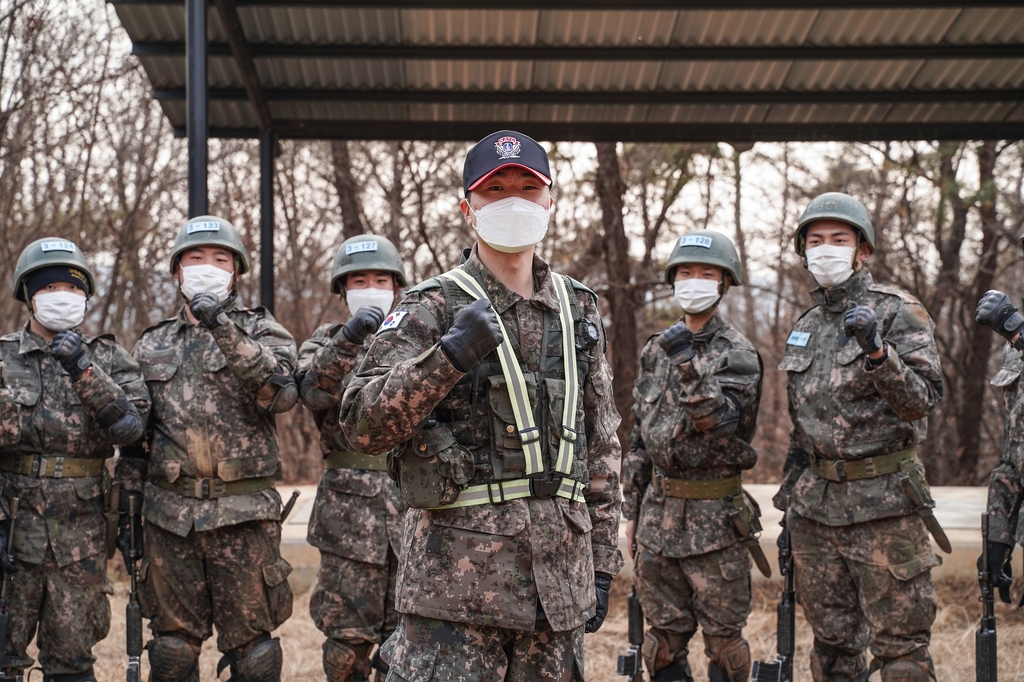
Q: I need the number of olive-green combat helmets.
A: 5